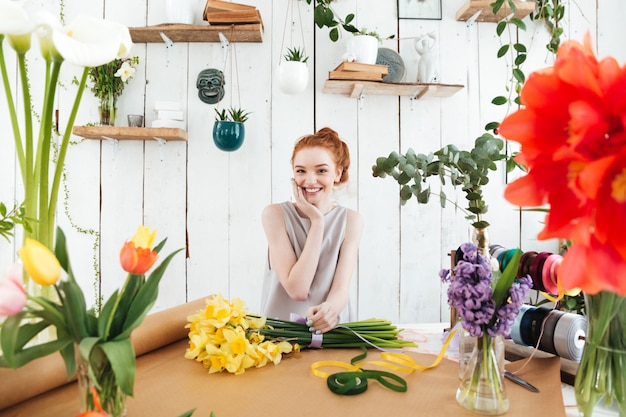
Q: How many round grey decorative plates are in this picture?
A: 1